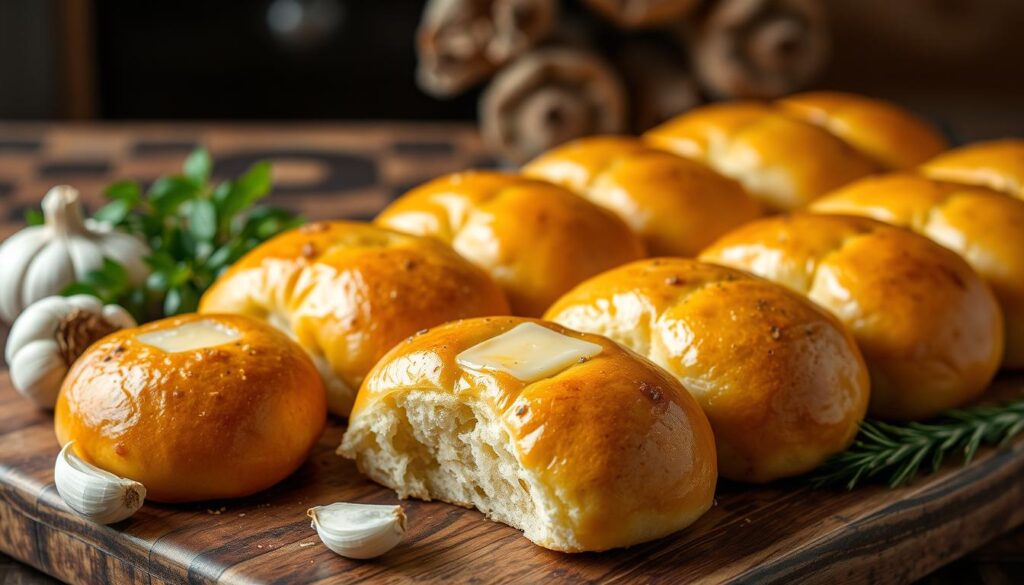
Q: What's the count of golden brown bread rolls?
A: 11